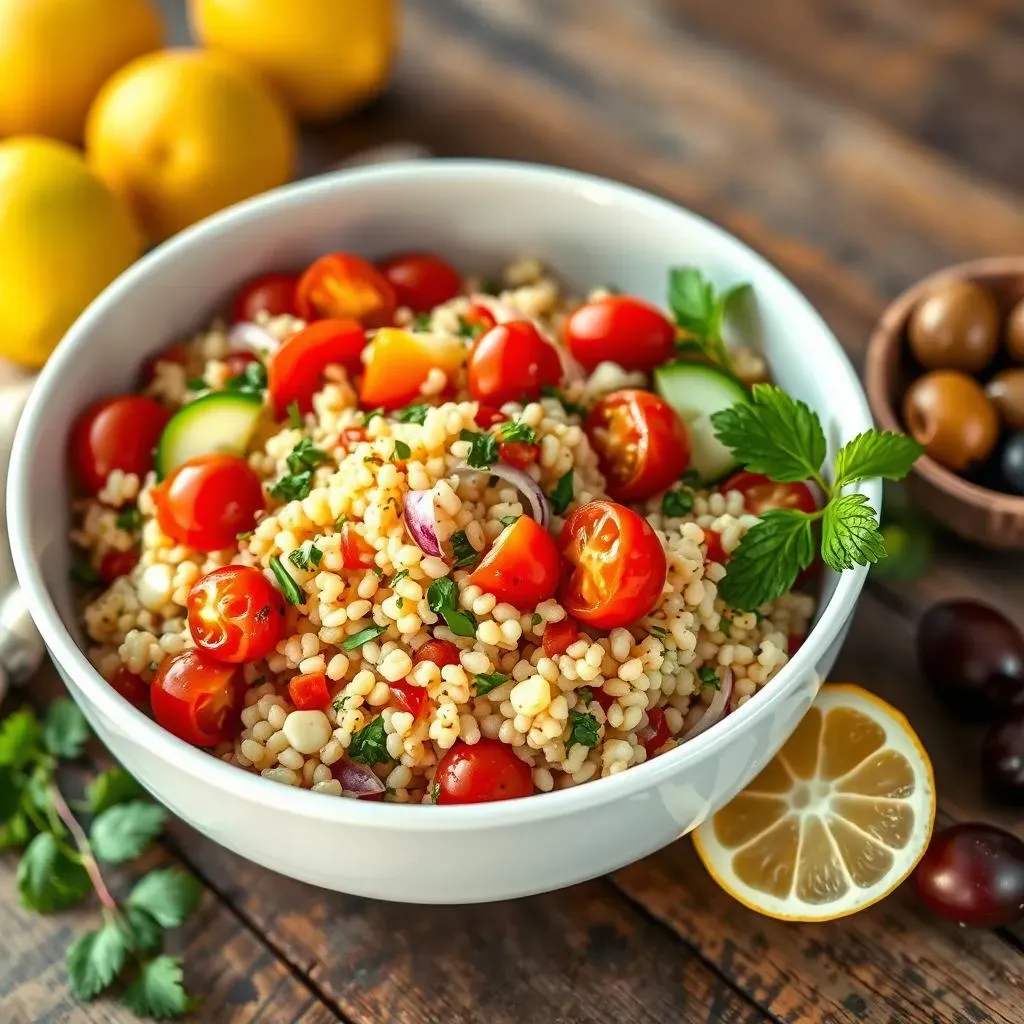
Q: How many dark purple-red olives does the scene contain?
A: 3